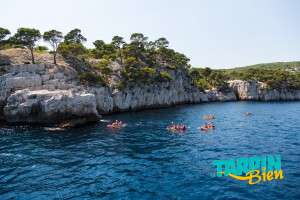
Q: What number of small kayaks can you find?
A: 5